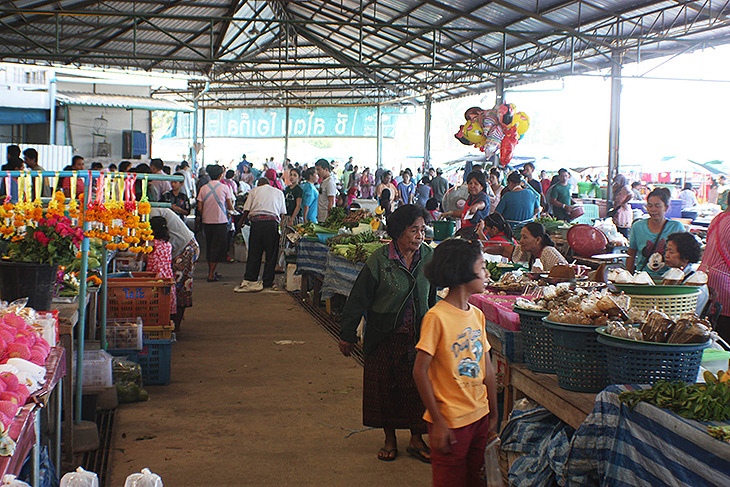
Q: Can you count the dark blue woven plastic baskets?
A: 3